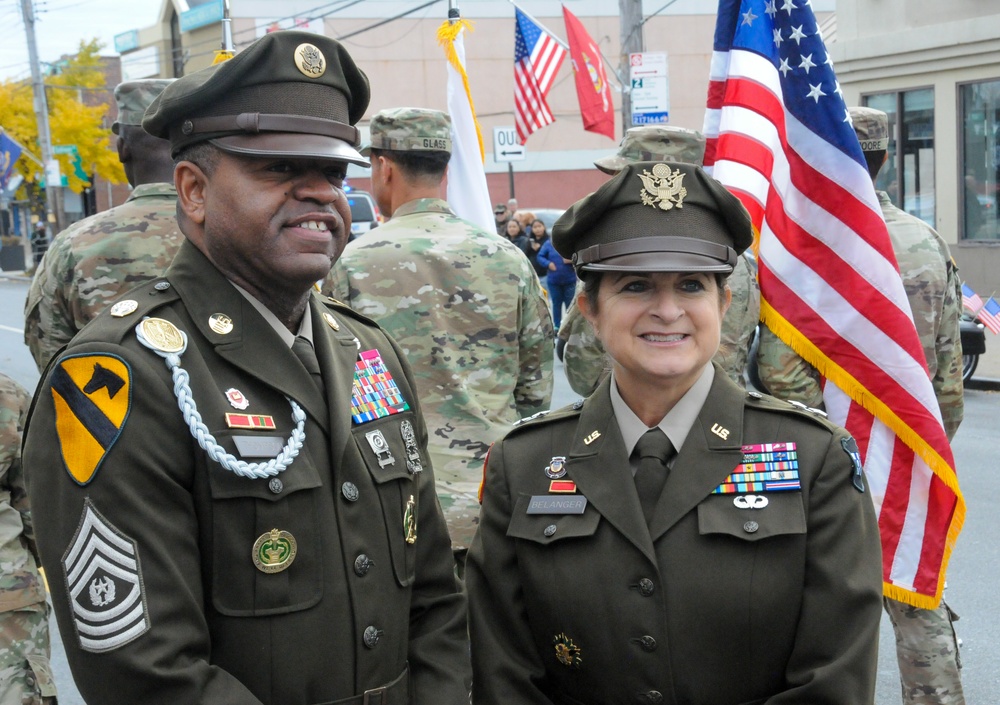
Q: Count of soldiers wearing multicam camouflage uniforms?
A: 5